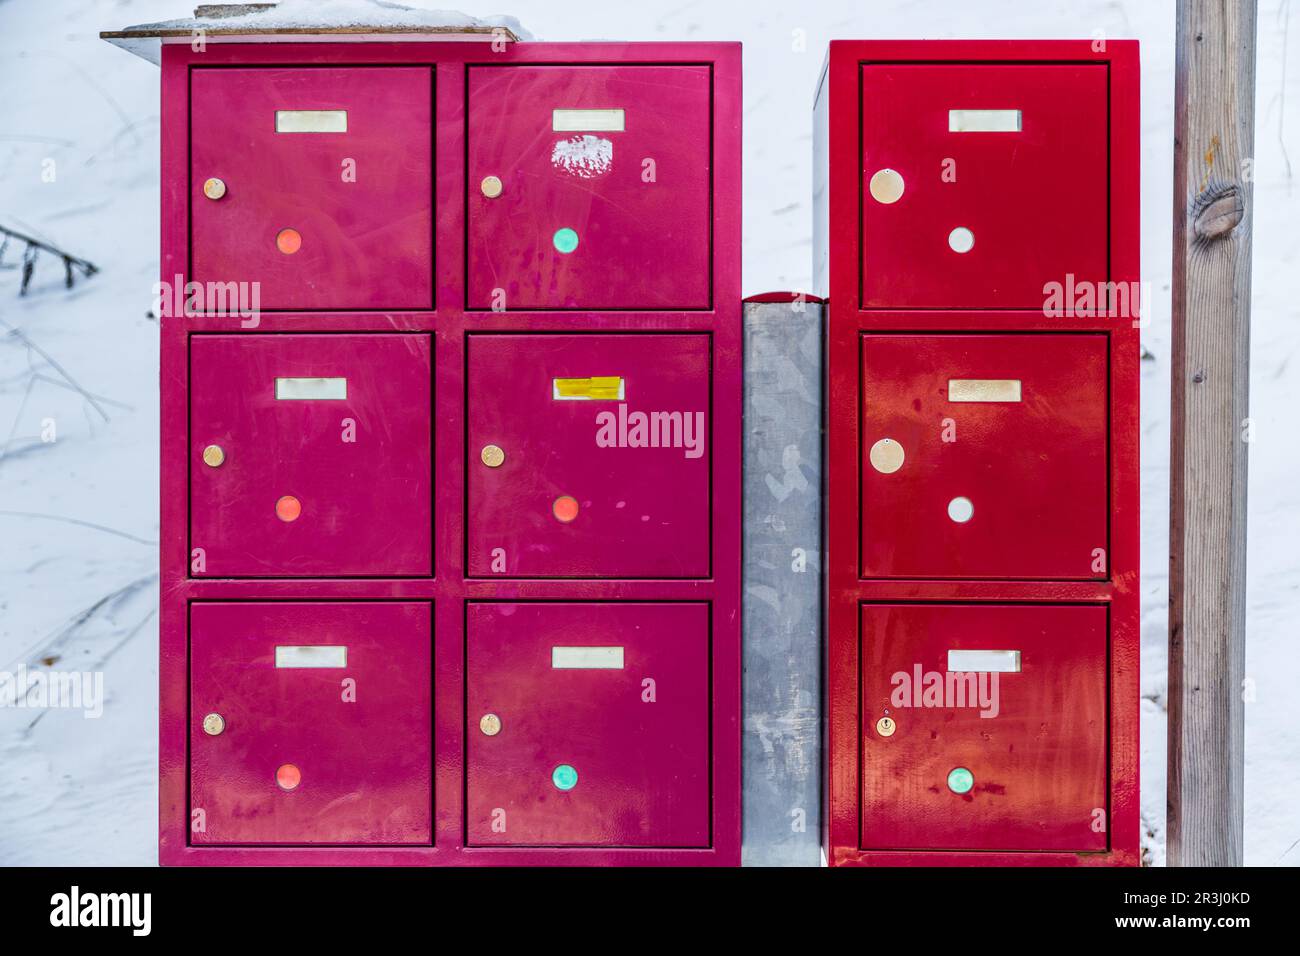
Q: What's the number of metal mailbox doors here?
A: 9